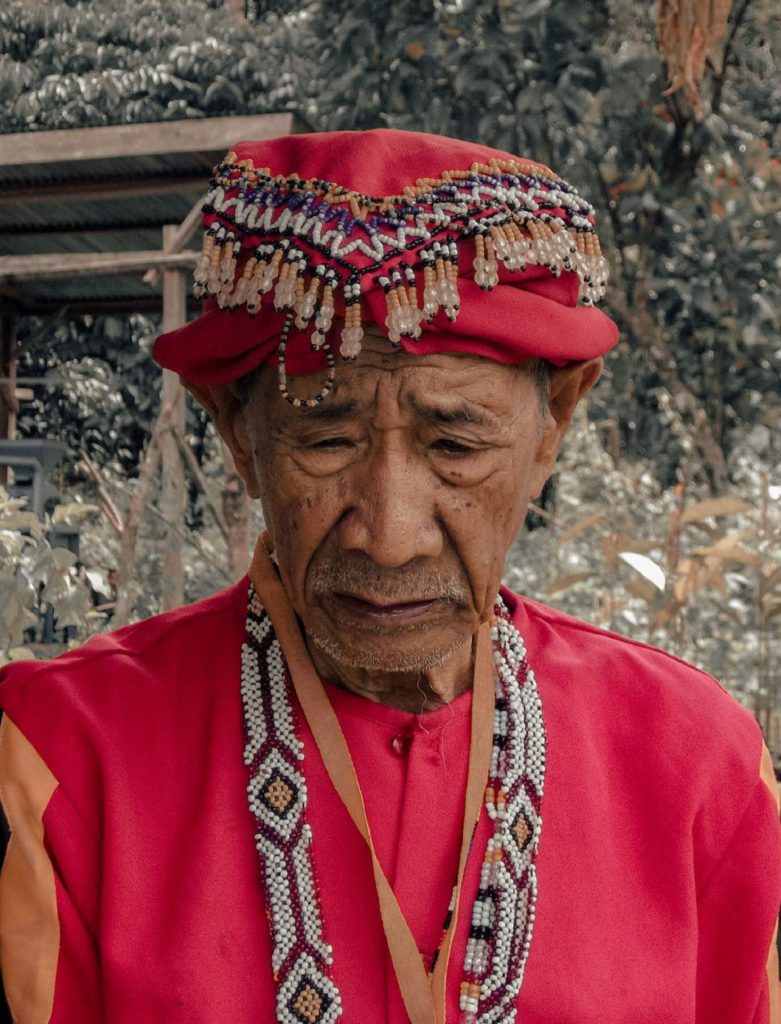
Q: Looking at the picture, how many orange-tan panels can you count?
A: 2